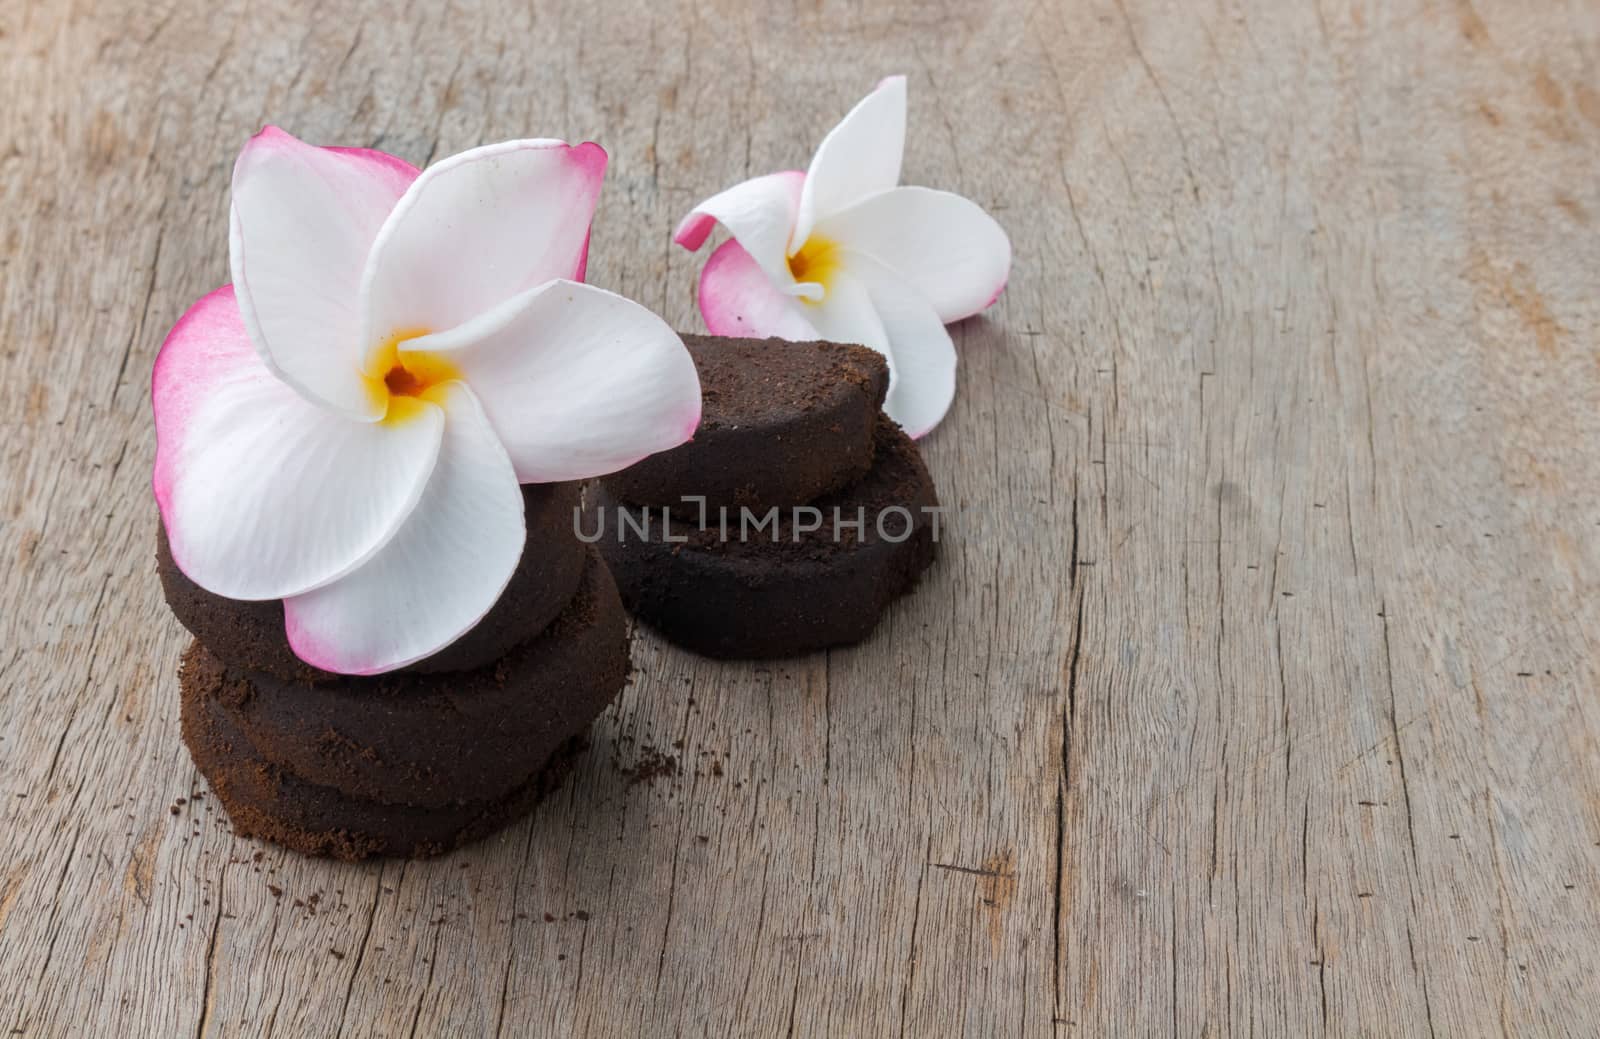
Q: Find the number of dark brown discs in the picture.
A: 5